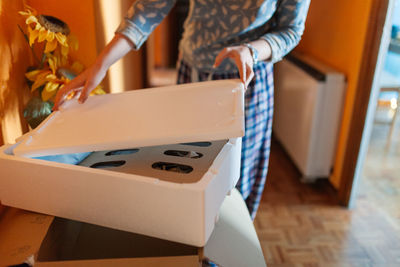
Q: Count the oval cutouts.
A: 5